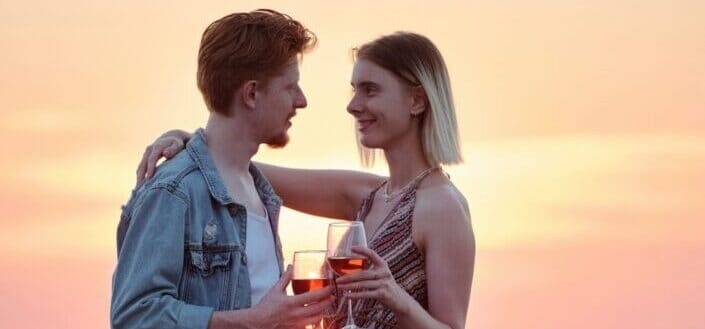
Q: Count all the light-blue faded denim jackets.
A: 1